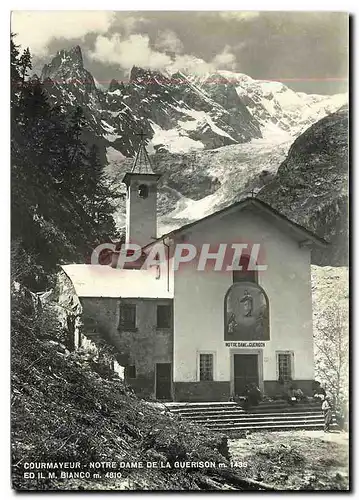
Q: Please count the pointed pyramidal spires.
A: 1